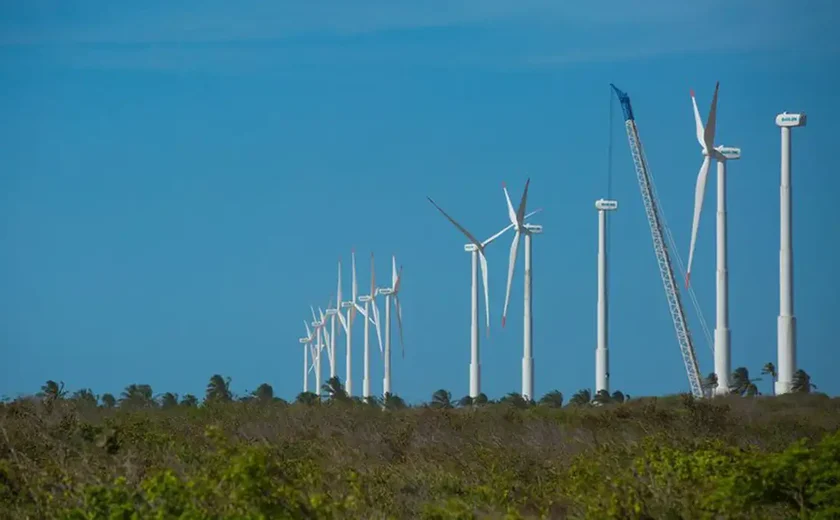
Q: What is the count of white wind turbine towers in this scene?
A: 11